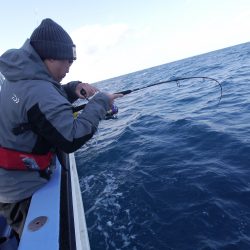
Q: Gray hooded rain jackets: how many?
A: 1